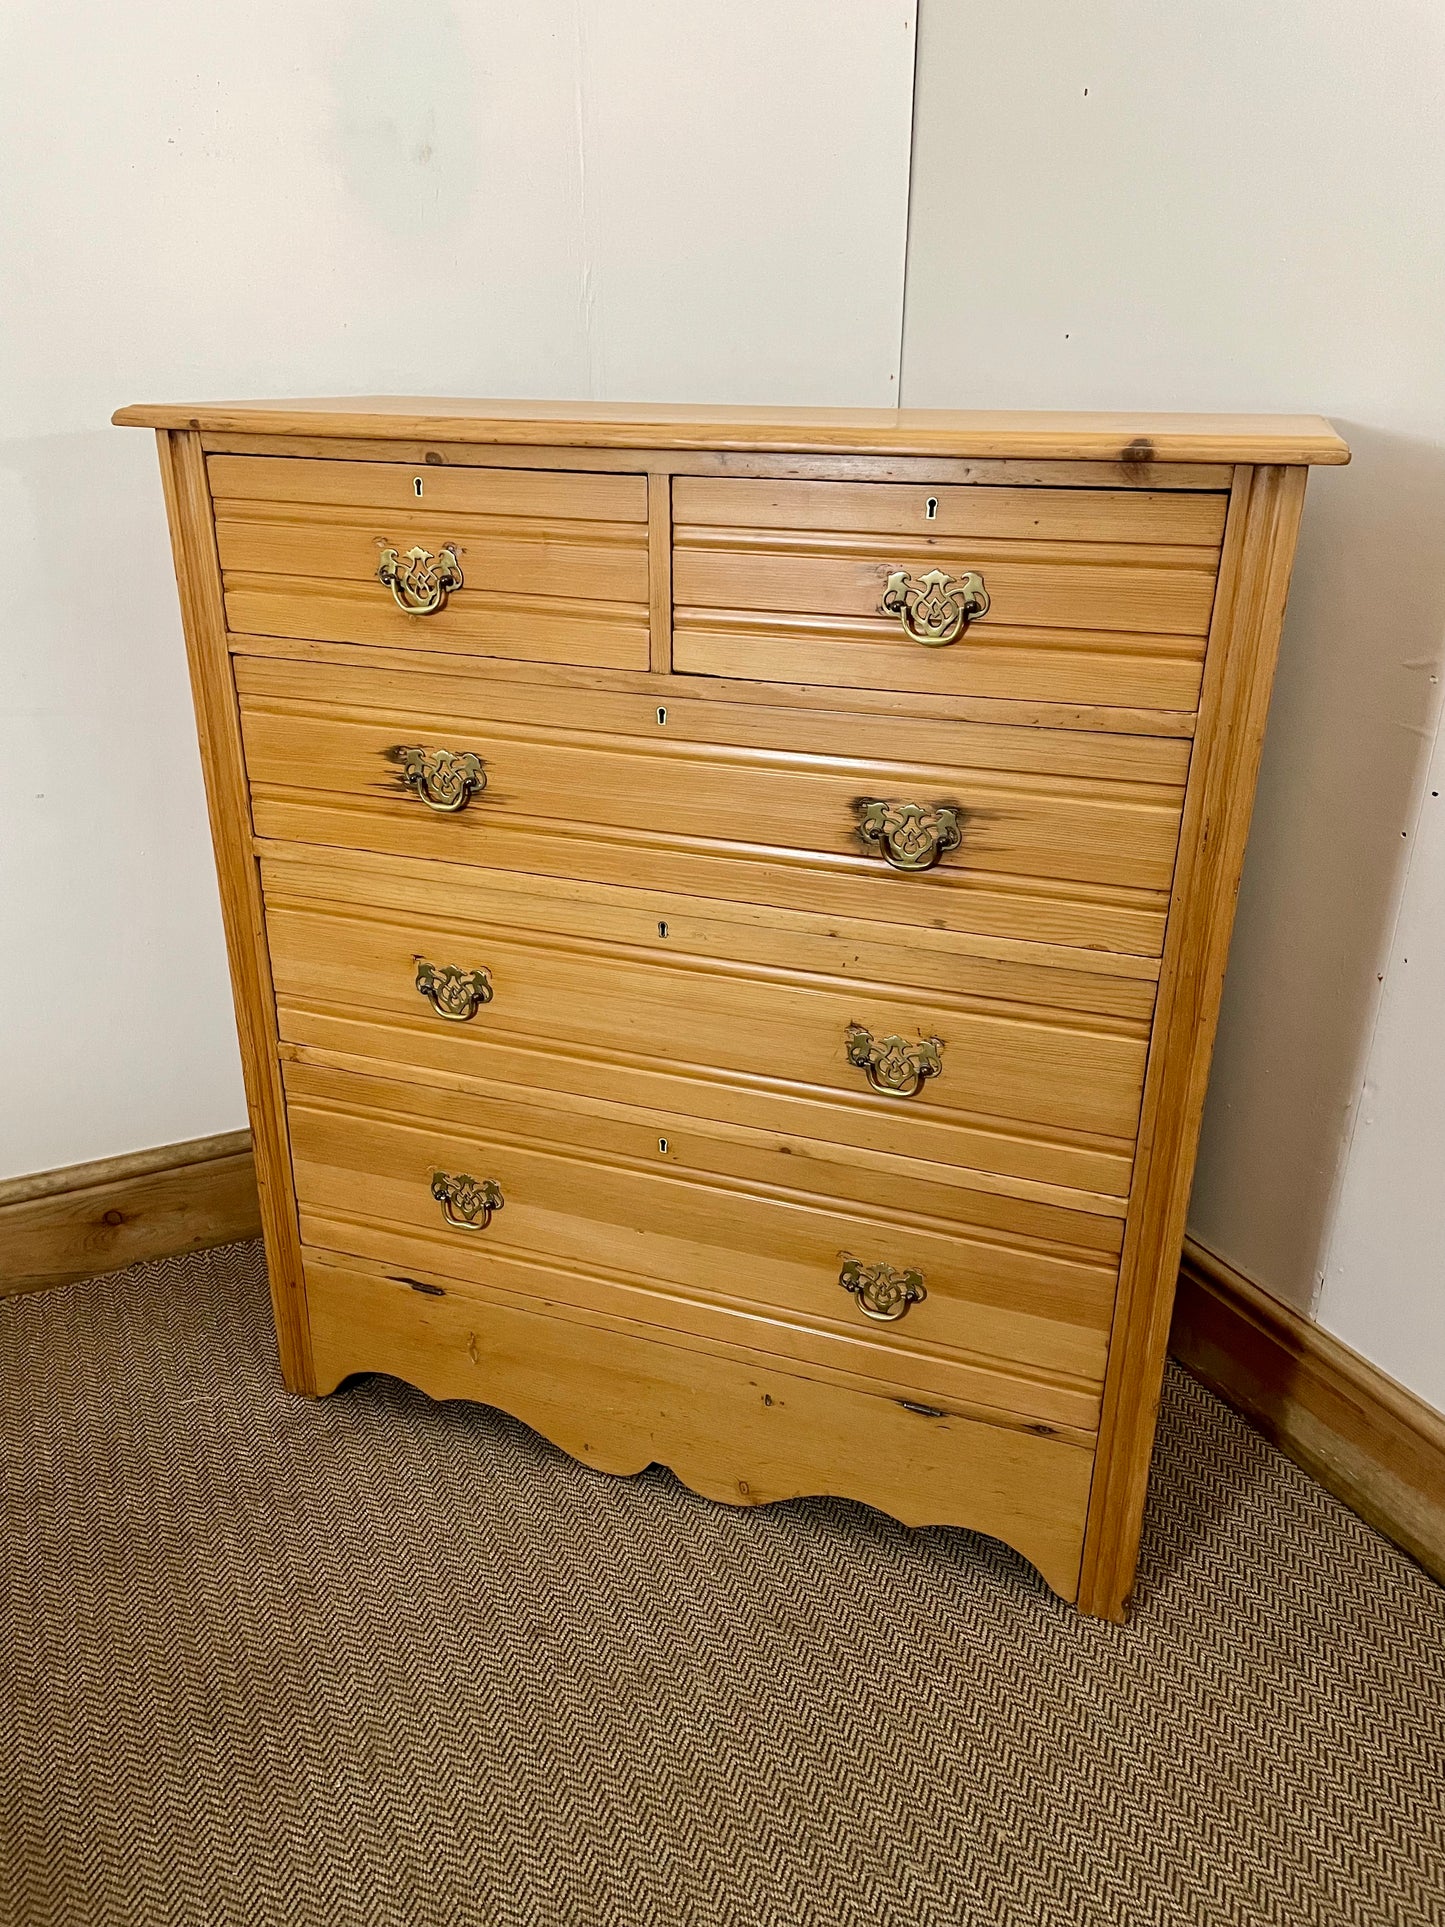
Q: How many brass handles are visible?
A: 8